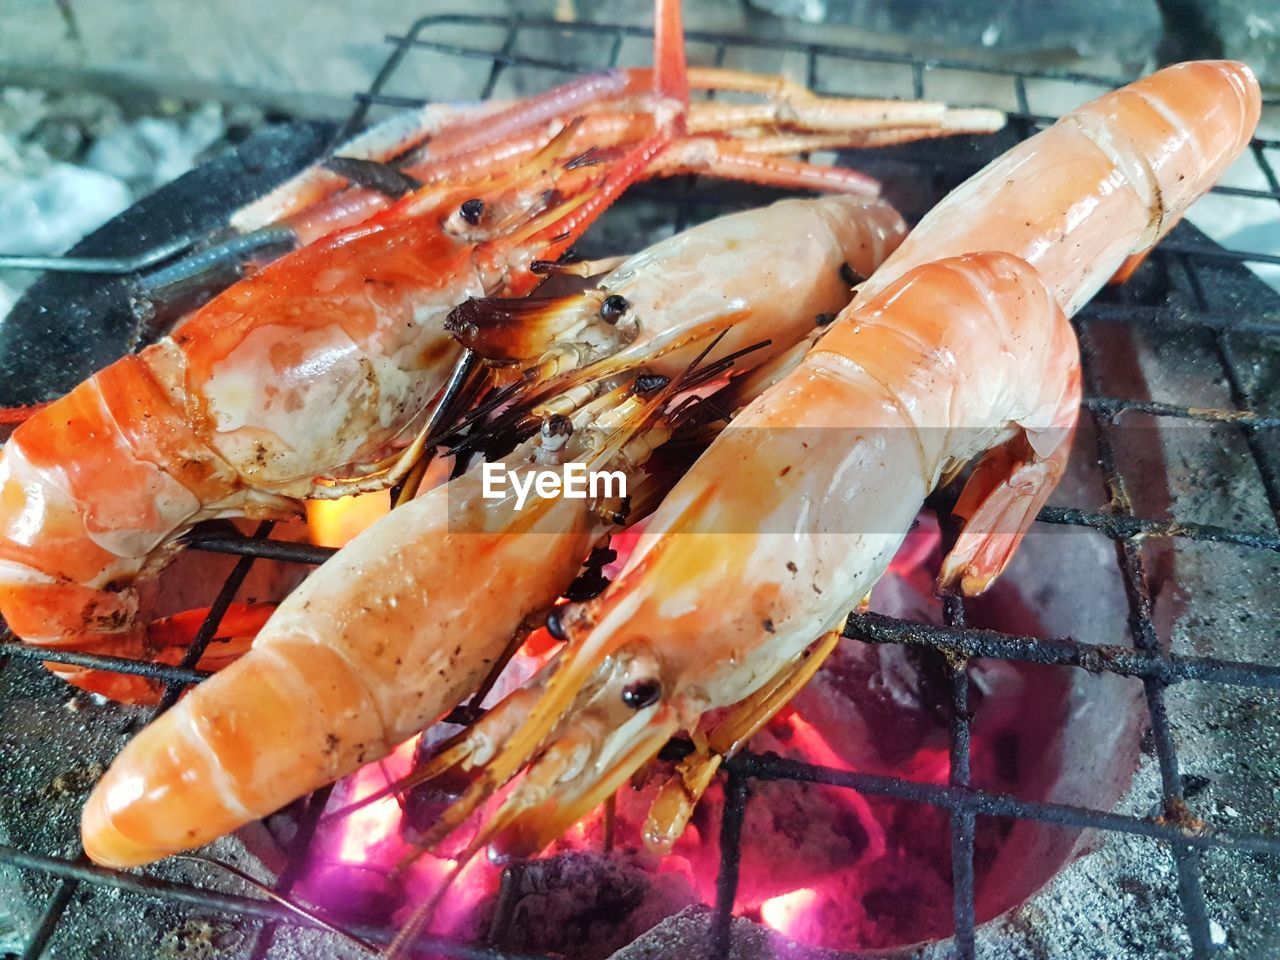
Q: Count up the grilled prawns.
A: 5